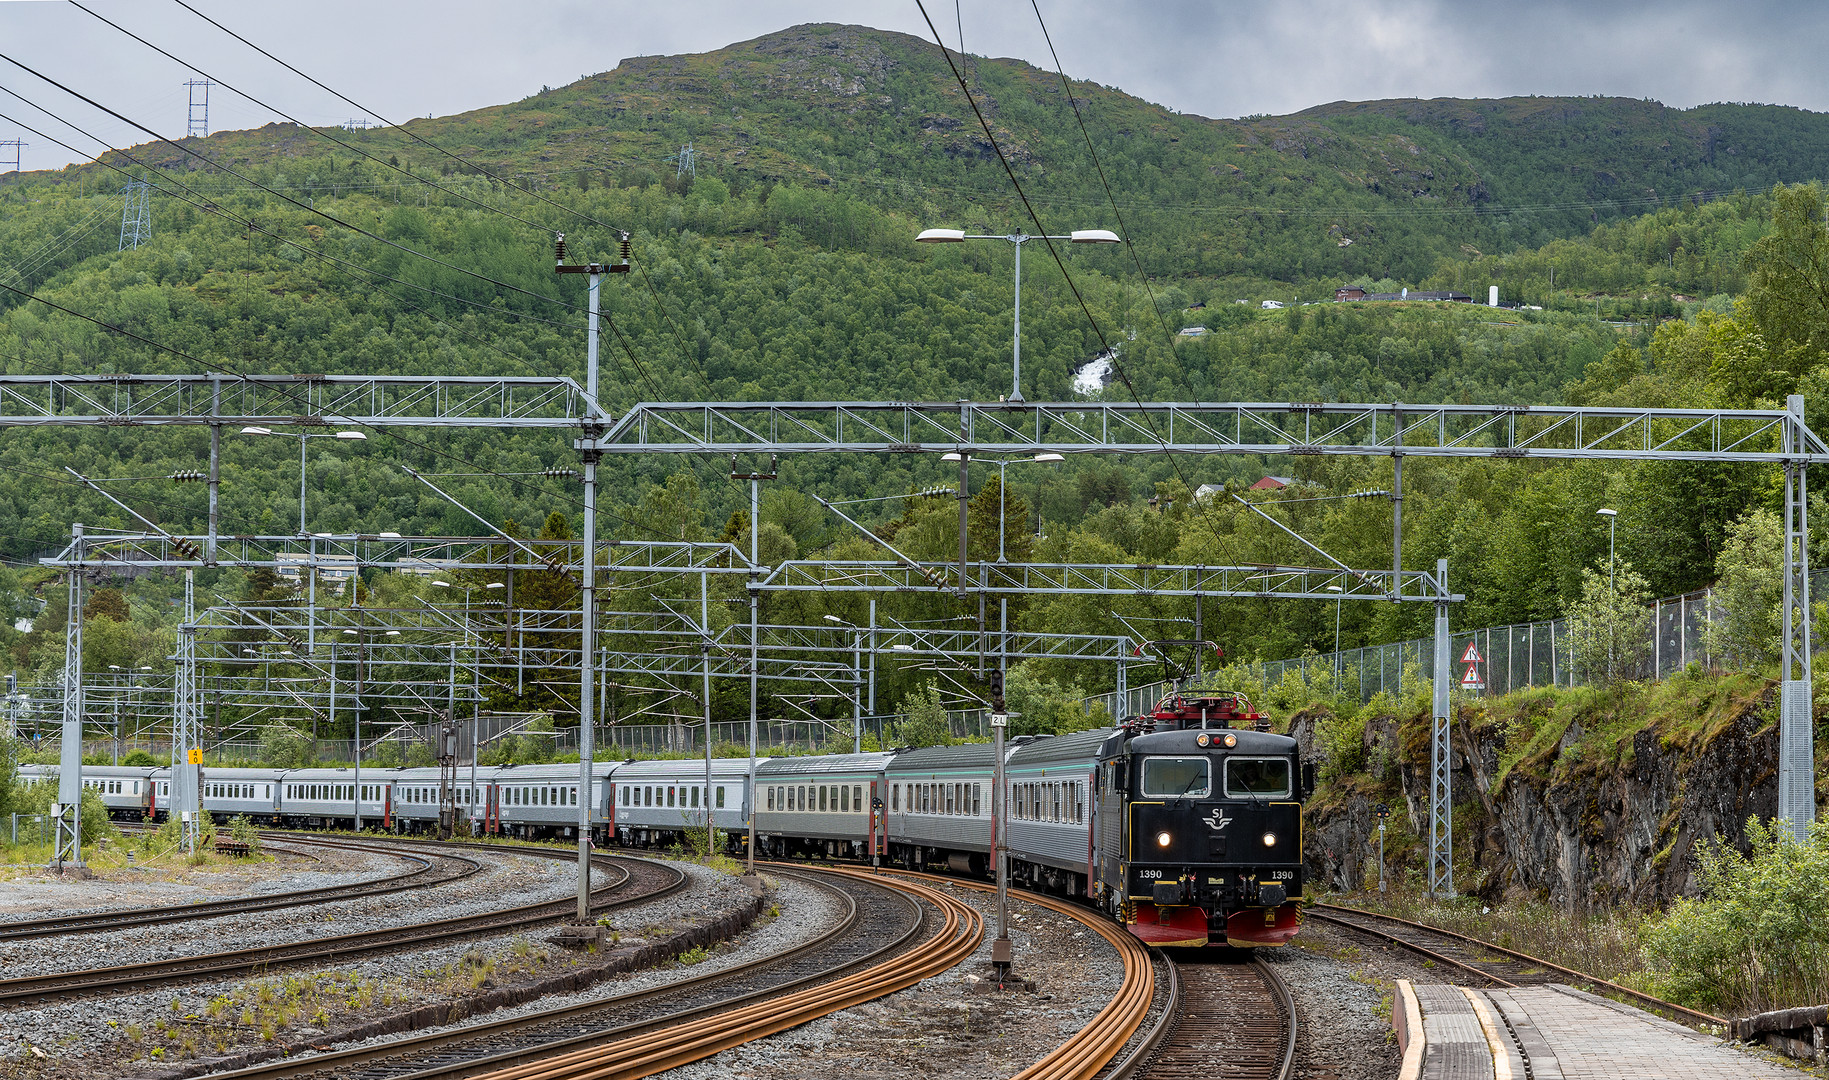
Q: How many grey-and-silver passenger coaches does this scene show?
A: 9